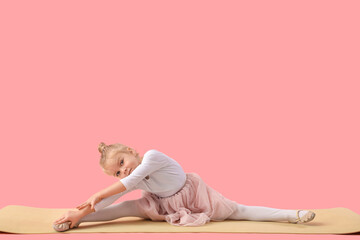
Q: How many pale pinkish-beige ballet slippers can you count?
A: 2